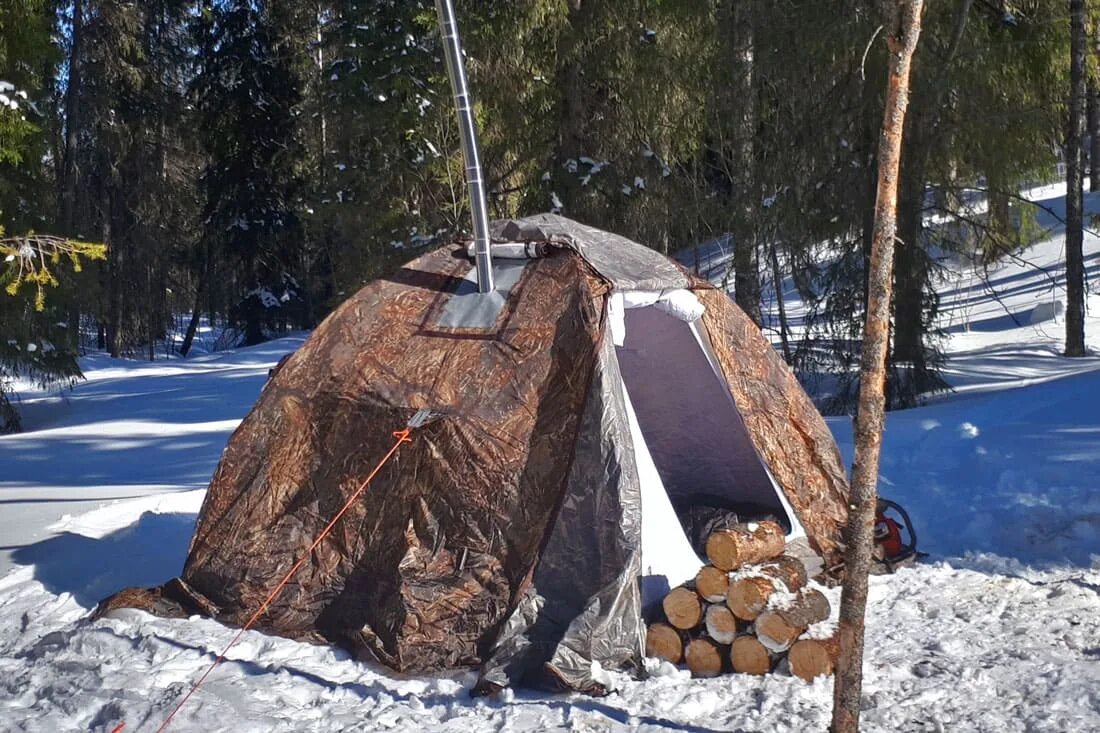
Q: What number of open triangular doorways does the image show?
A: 1